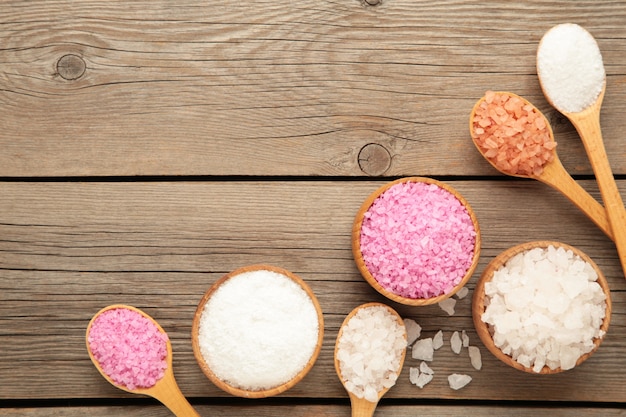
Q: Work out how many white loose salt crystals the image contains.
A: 12